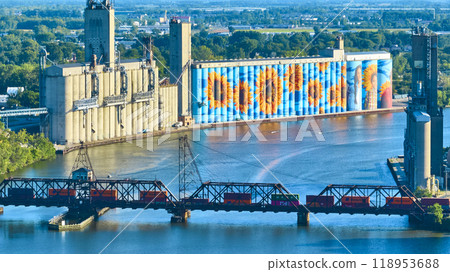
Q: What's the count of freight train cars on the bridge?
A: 11